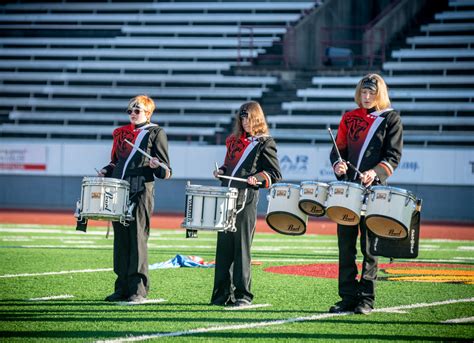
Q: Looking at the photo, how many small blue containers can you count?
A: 1